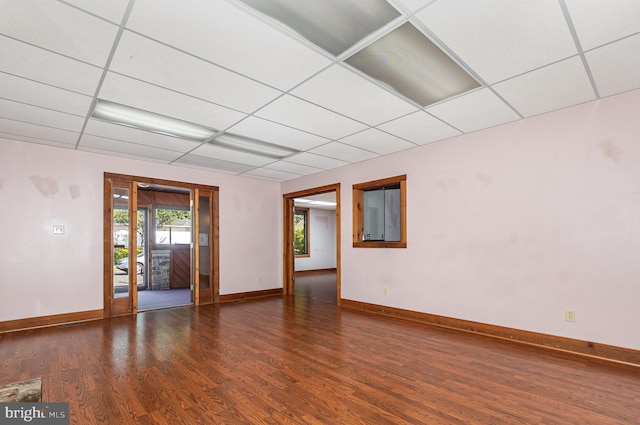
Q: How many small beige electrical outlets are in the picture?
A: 3